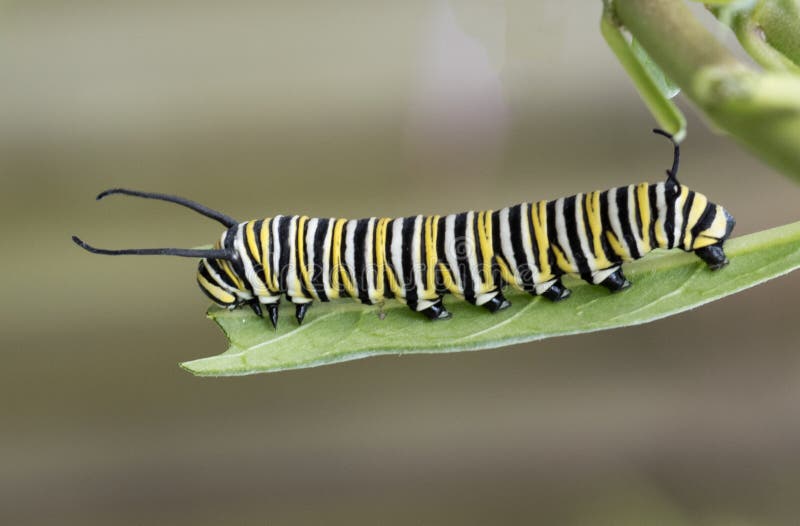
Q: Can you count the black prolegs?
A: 5